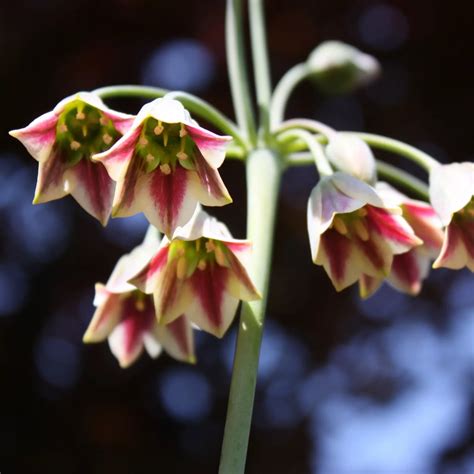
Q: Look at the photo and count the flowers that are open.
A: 7